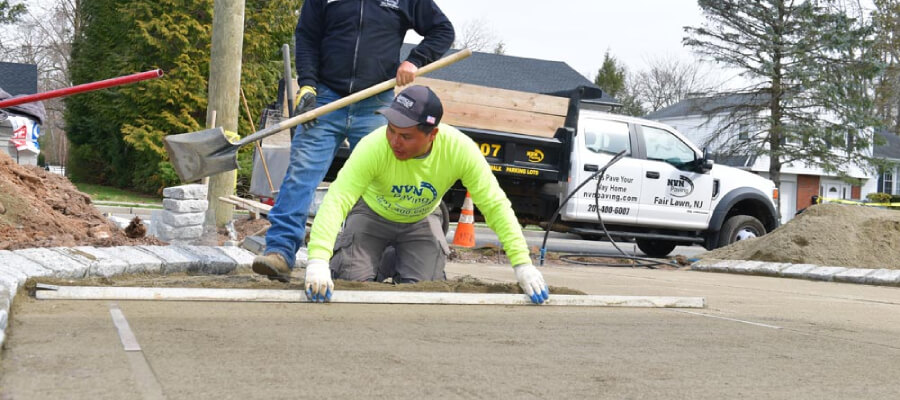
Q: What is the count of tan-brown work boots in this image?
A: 1